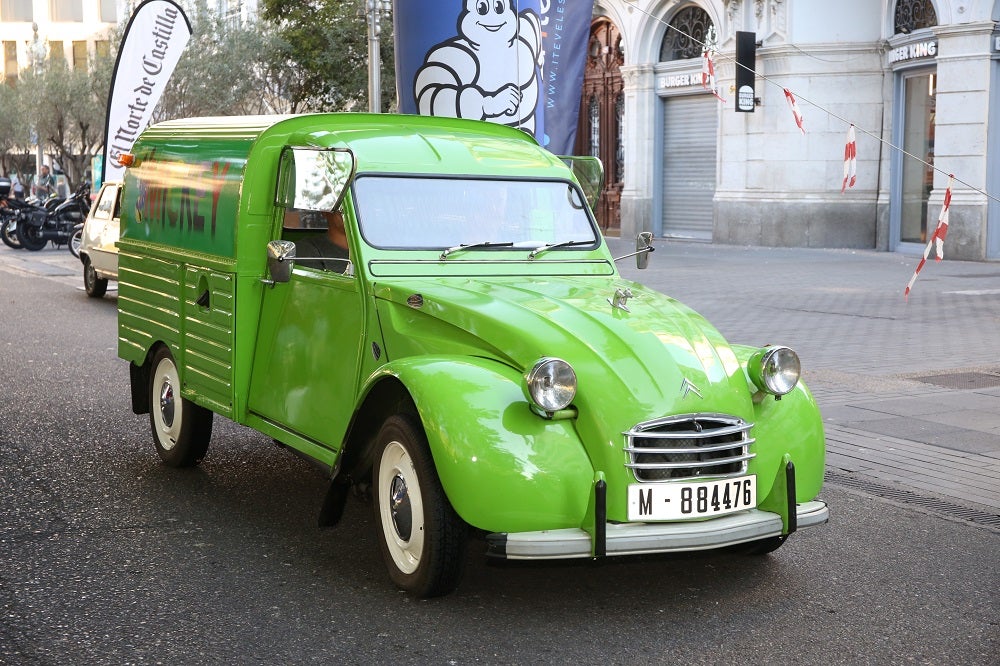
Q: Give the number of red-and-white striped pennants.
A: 4